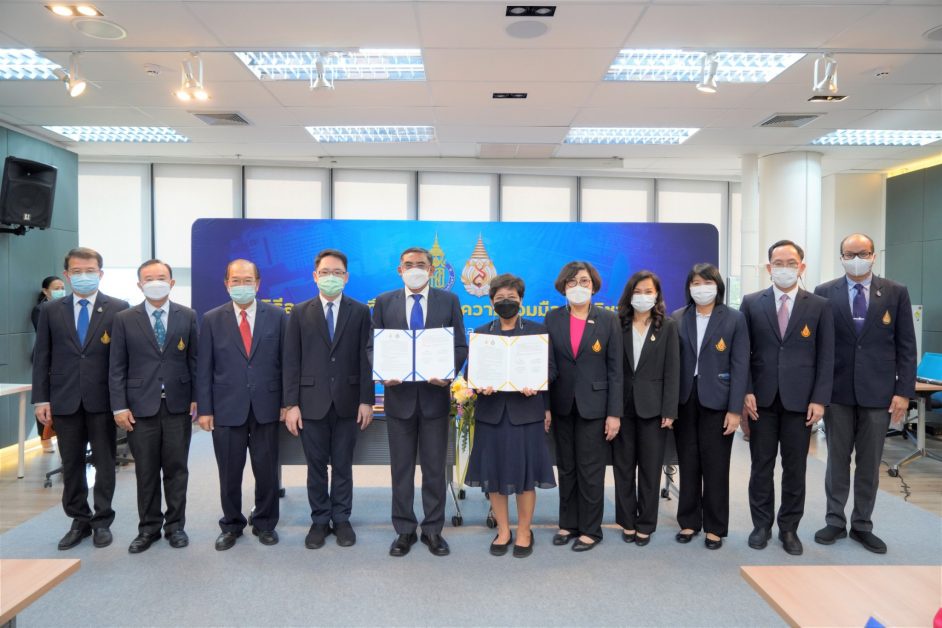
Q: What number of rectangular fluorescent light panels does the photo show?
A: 7